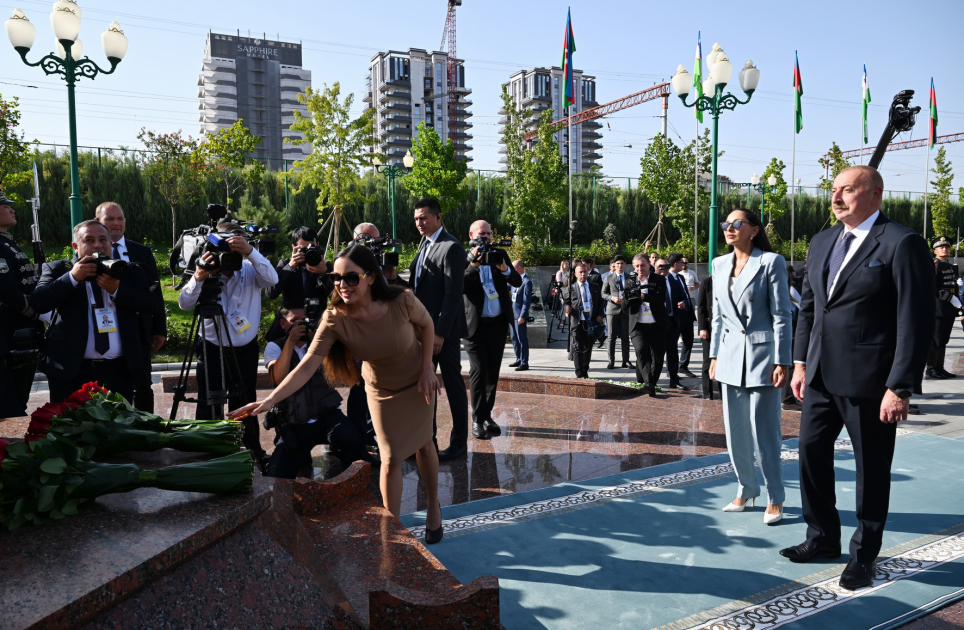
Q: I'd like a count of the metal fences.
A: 1